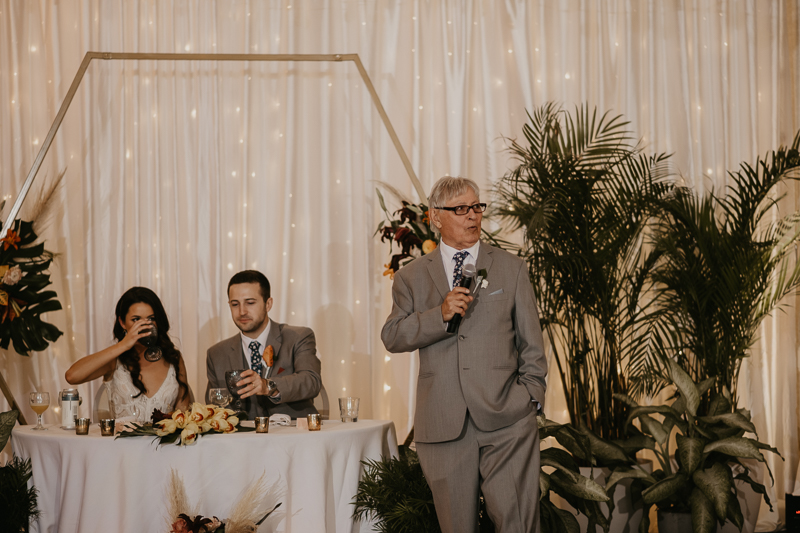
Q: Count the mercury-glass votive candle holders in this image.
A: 4